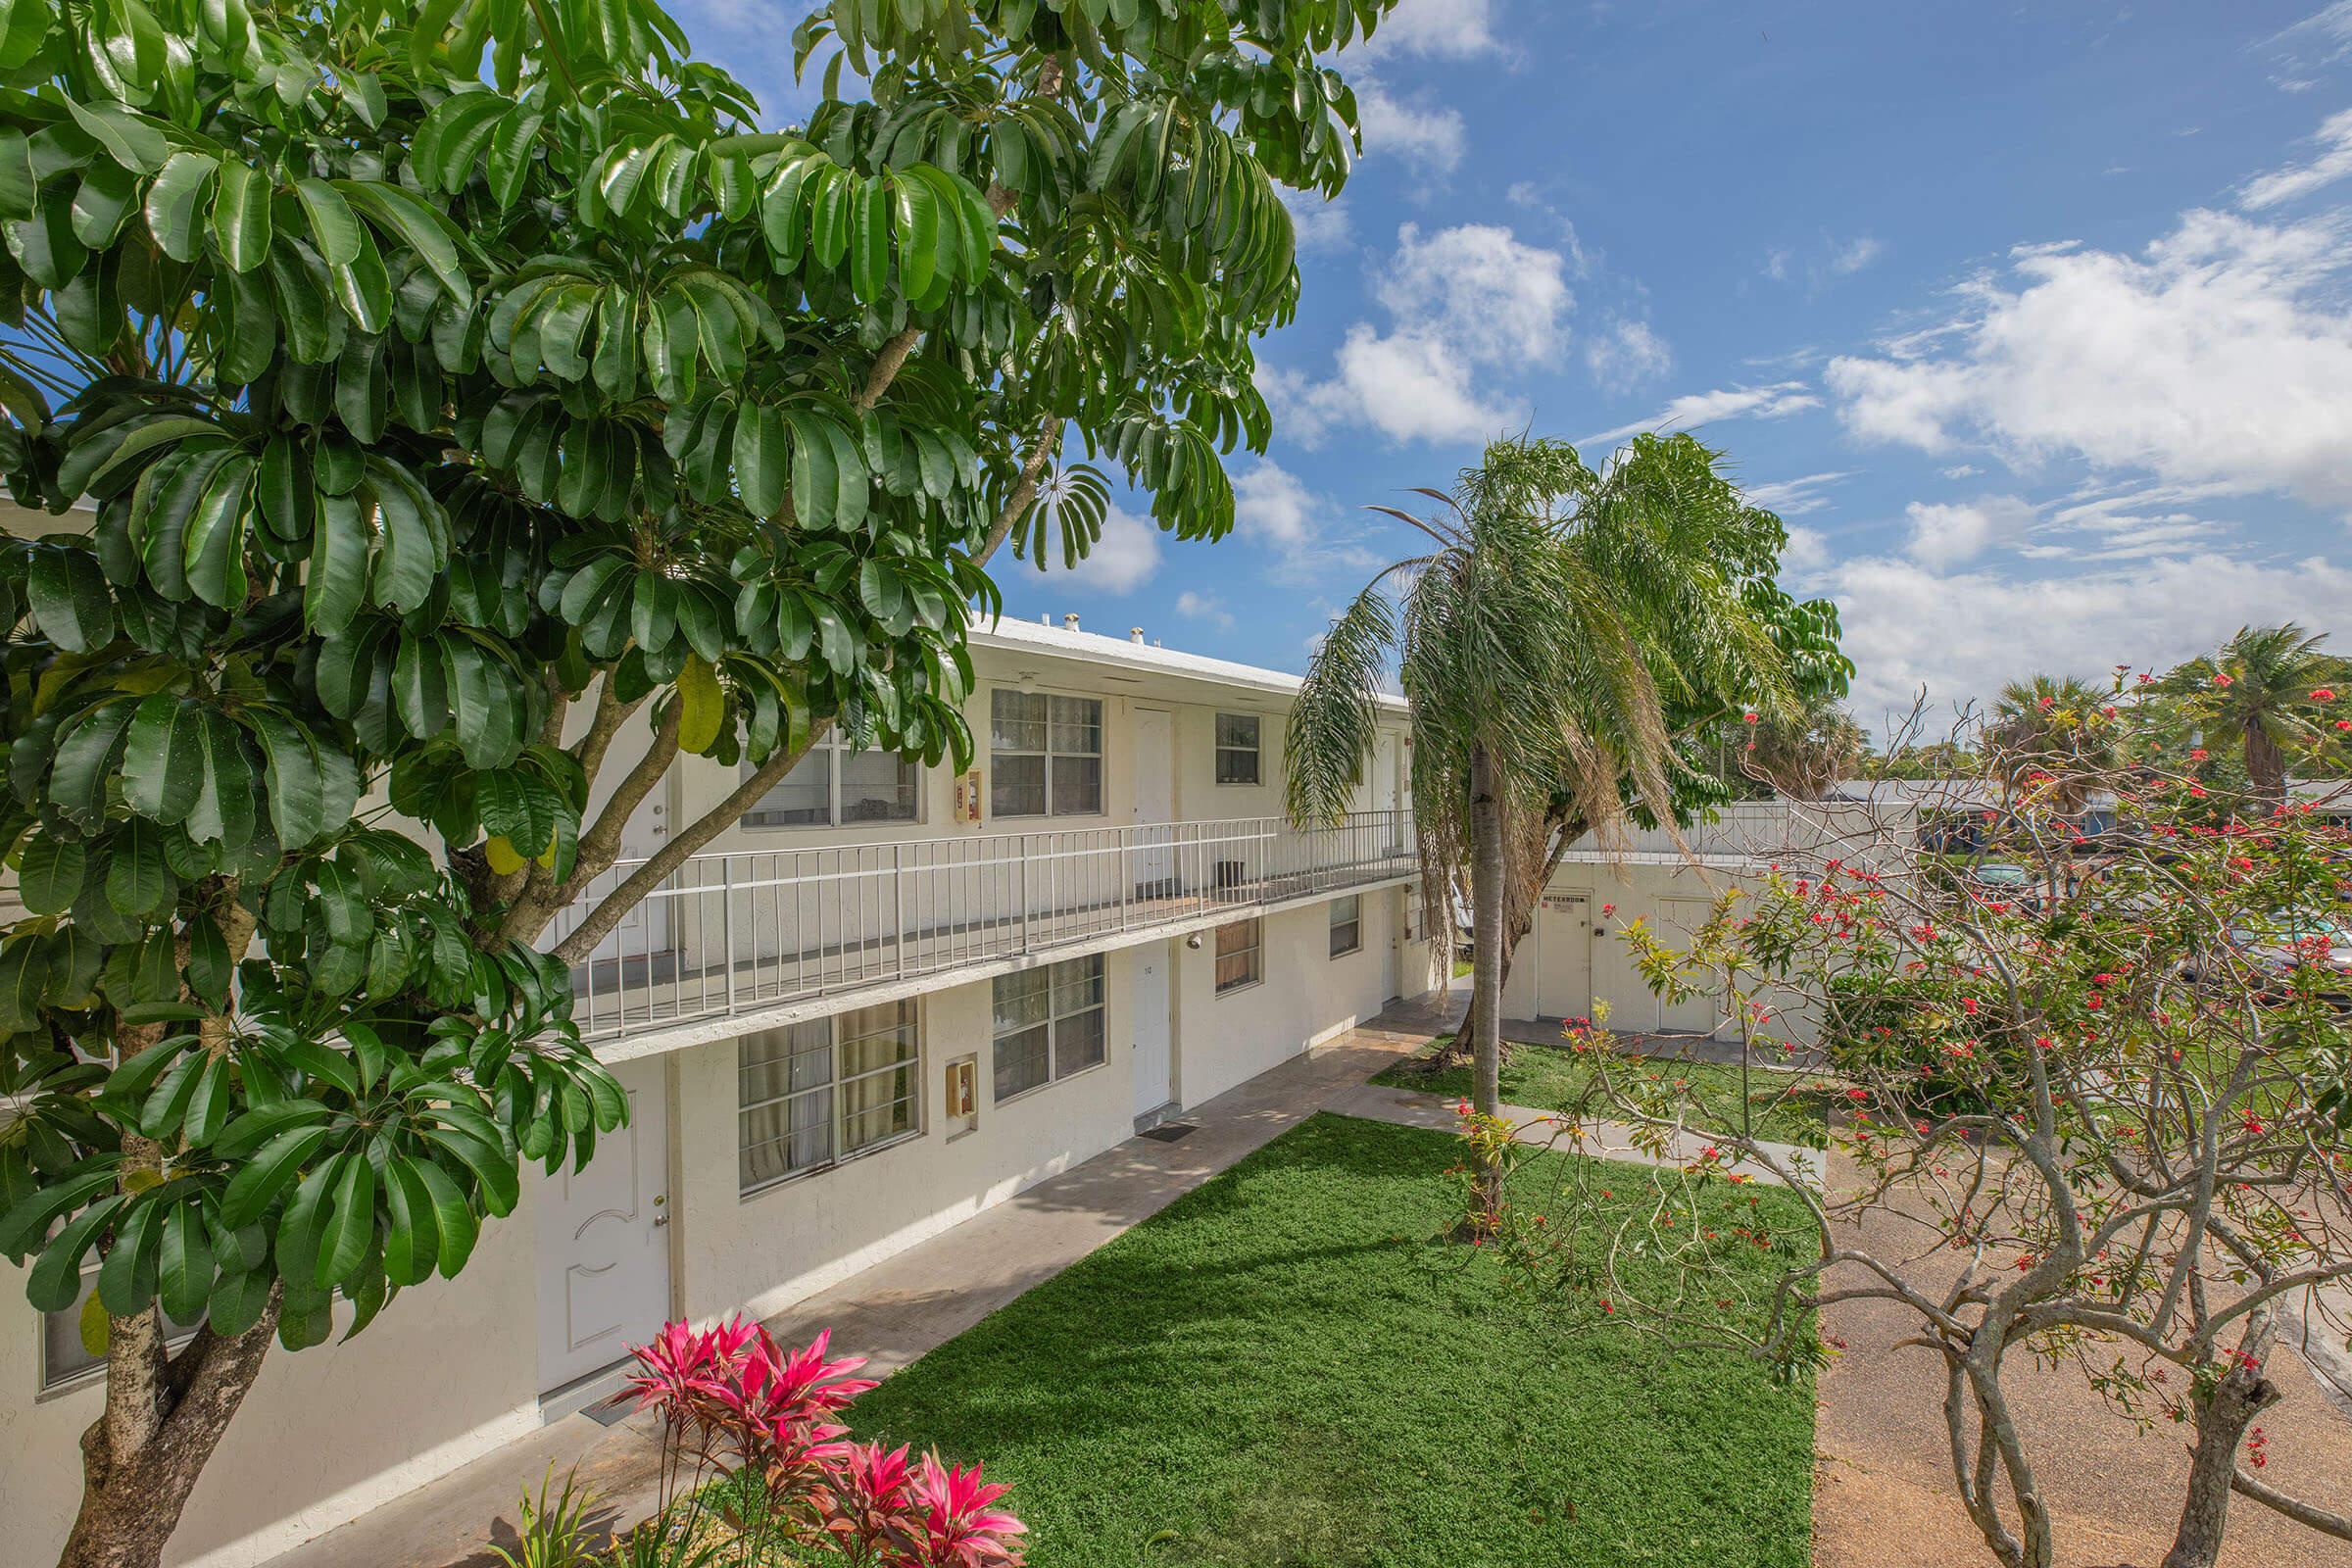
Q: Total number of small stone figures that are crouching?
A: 0